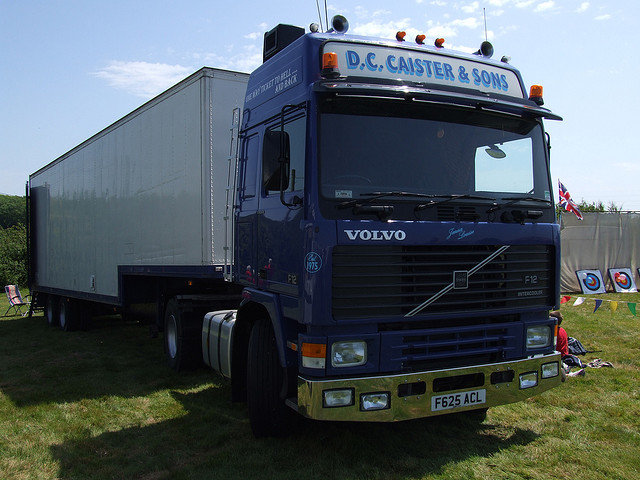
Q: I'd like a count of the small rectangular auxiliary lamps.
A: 4